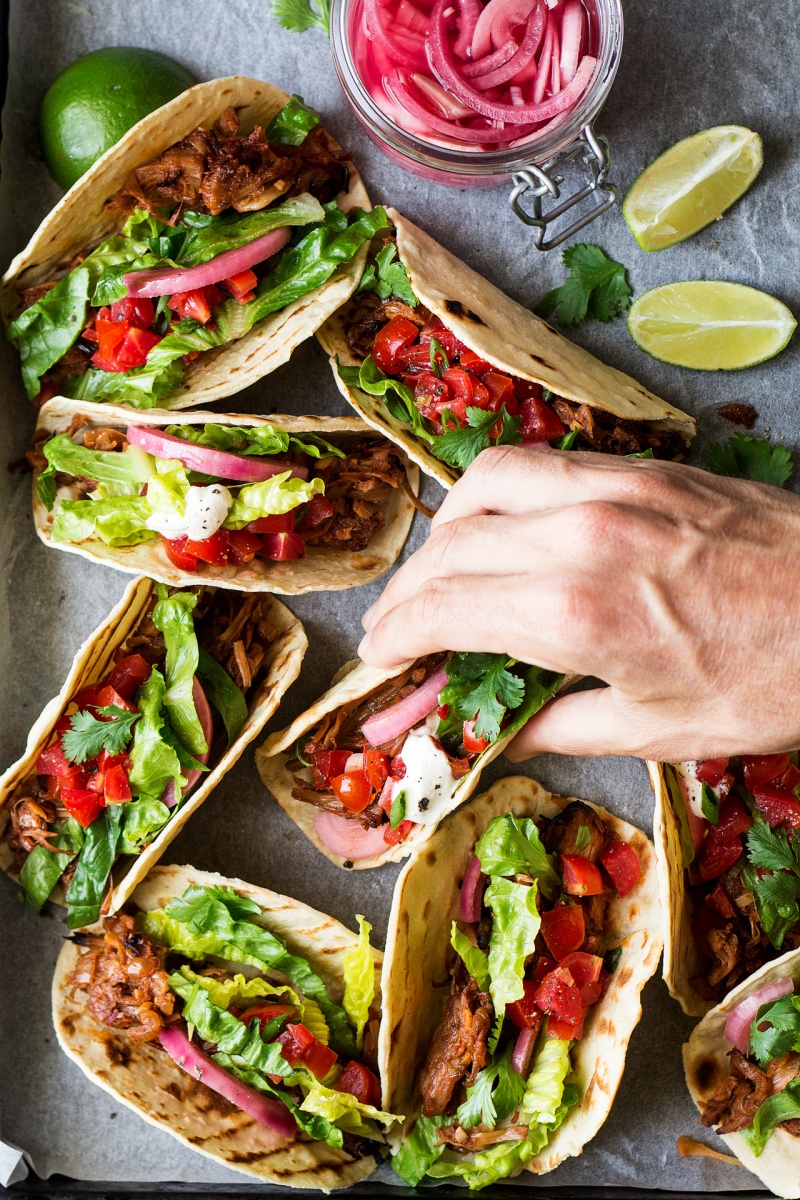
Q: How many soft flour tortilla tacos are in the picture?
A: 9